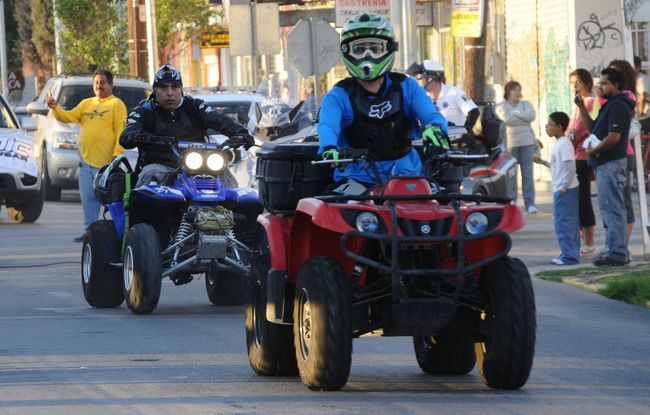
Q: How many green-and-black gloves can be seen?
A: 2